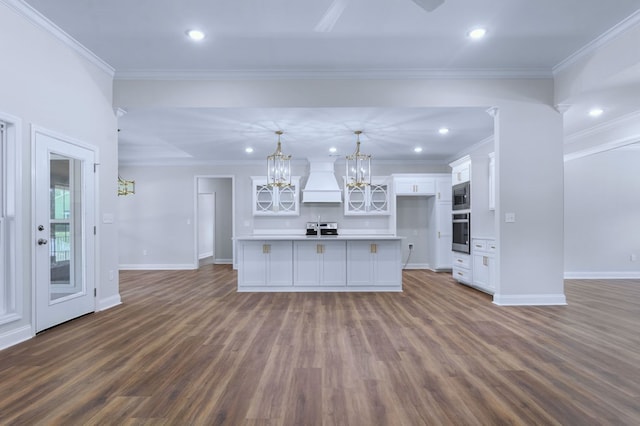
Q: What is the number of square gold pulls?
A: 3